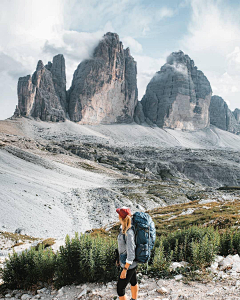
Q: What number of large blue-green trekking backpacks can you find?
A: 1